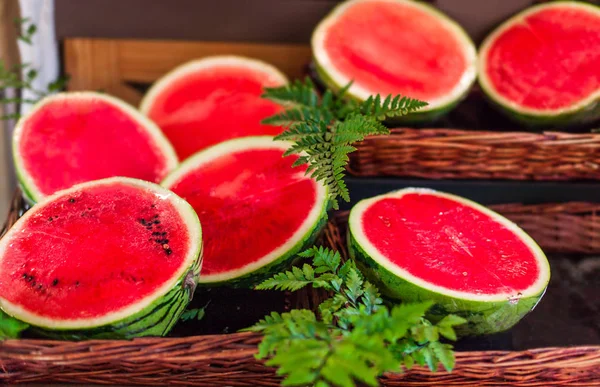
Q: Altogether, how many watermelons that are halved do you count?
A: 7